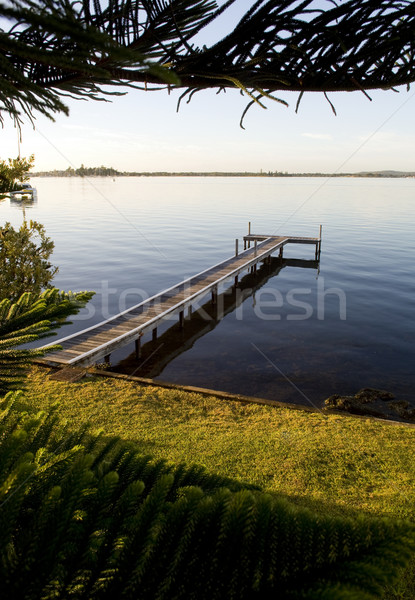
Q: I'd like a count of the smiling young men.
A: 0